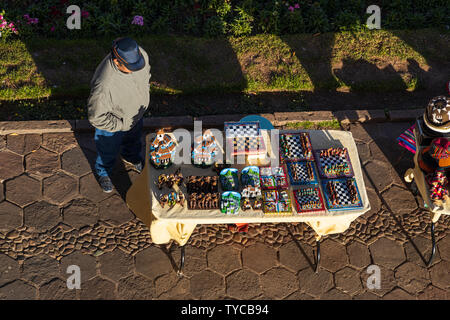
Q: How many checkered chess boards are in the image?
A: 7